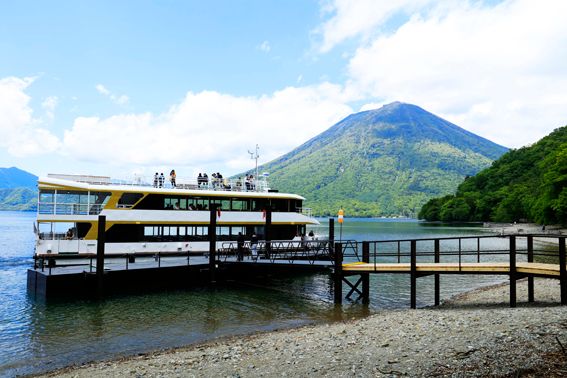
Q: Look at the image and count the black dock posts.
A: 11